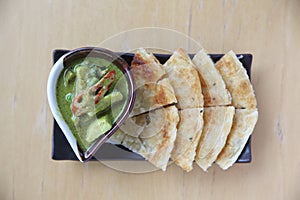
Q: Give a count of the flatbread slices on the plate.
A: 8